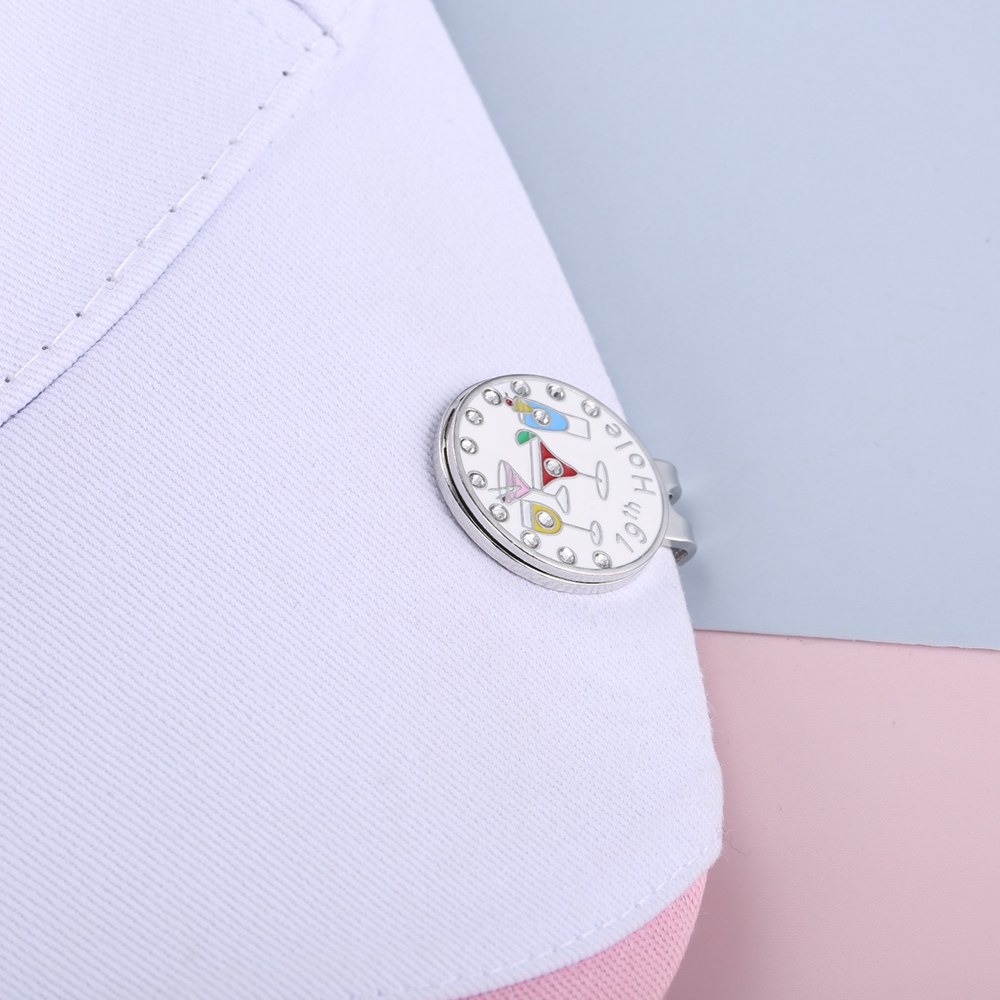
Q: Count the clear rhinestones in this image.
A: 14